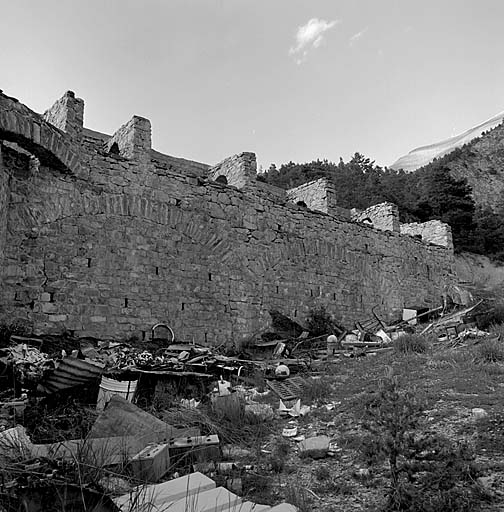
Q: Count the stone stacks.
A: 6